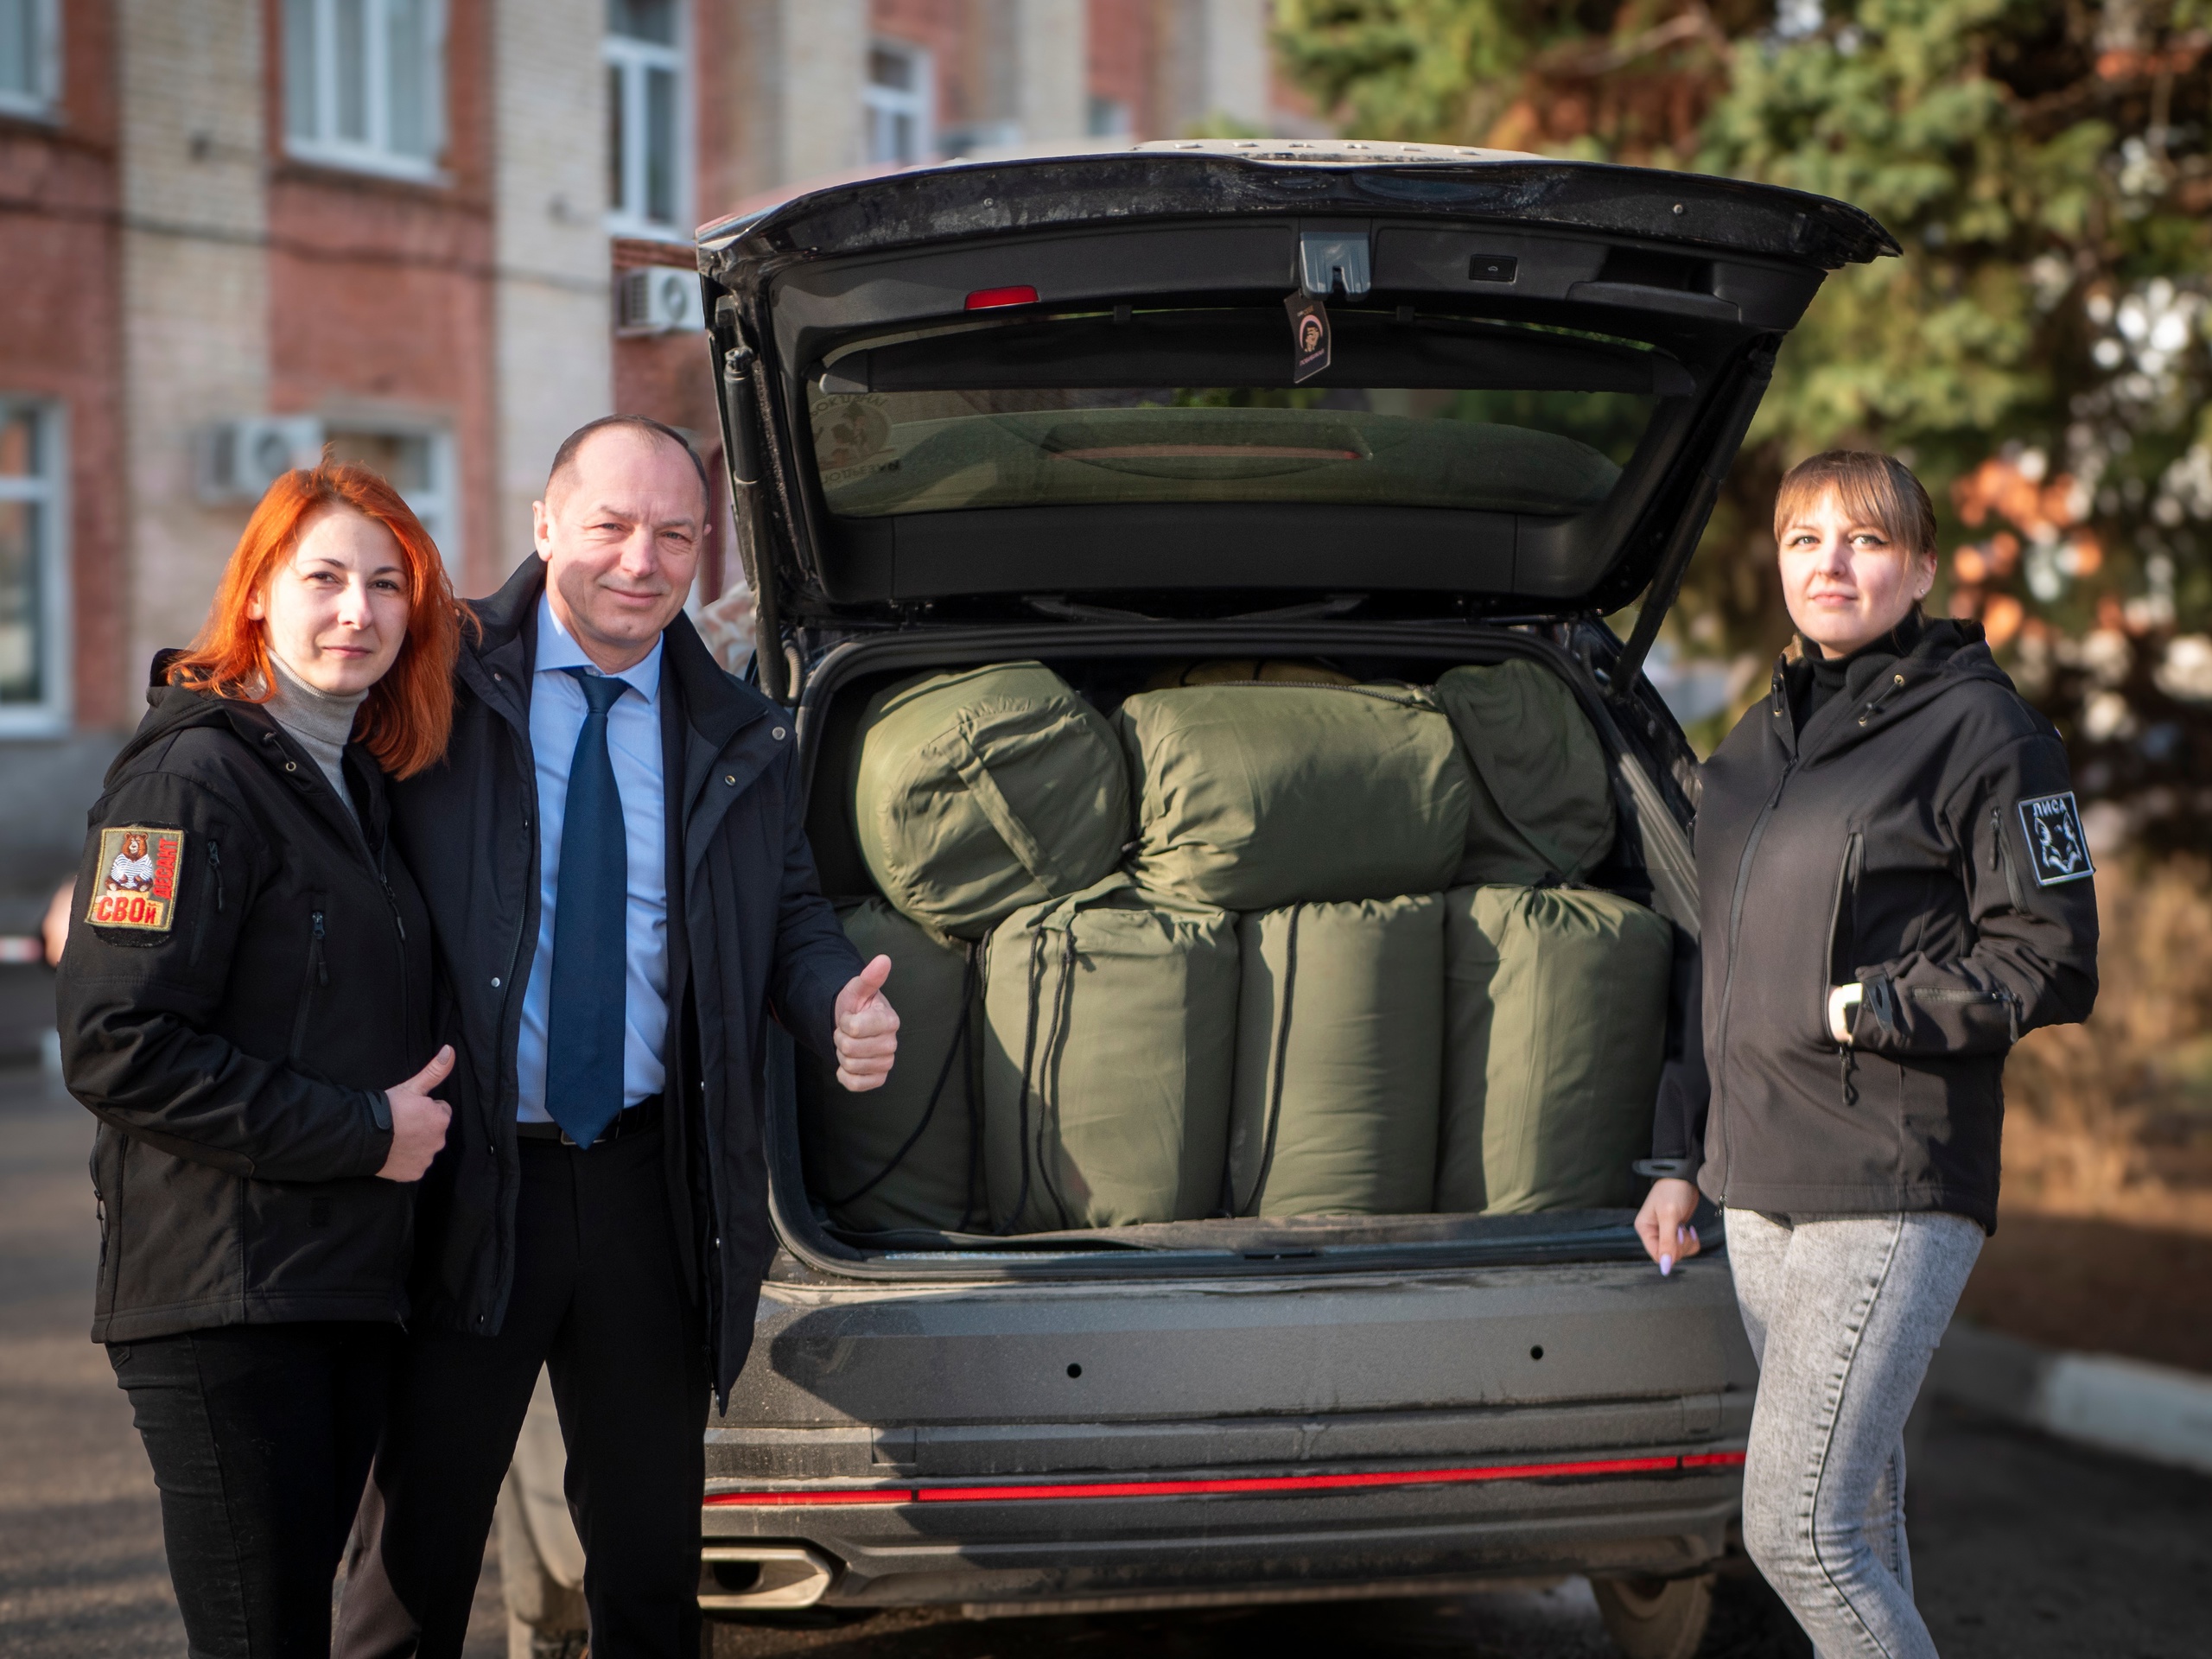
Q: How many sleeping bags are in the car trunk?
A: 7